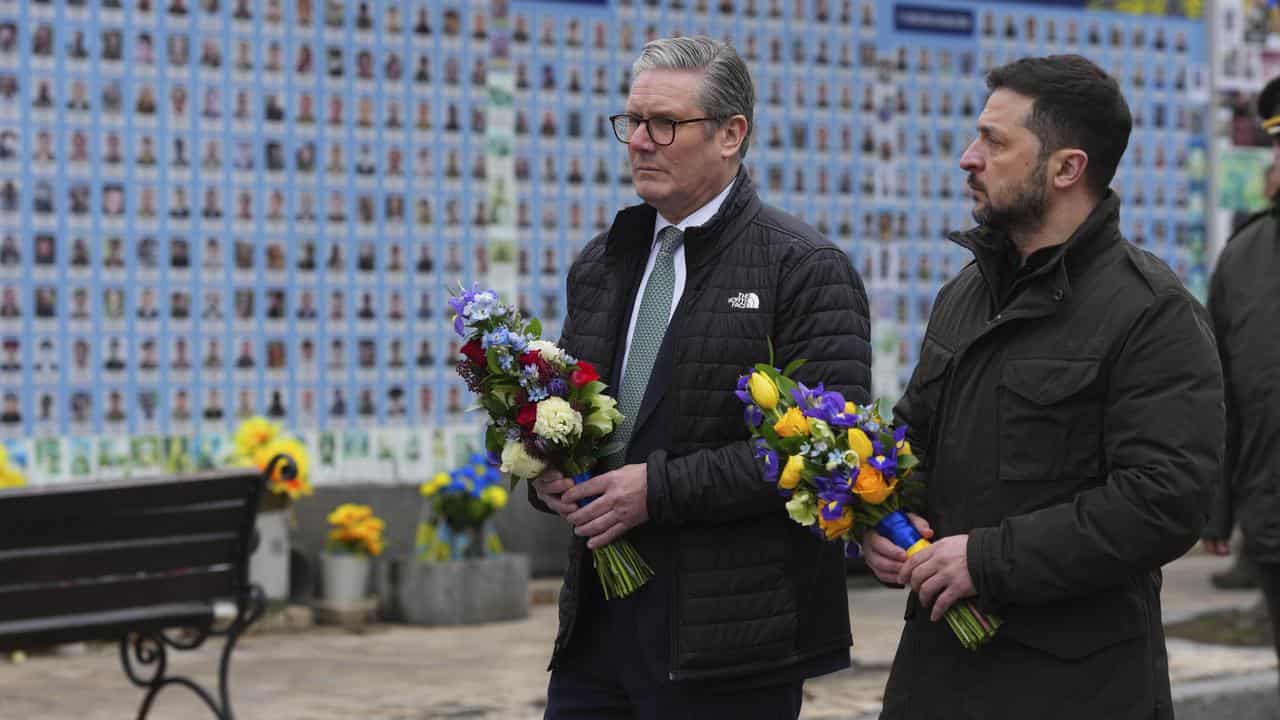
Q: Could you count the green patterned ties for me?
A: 1